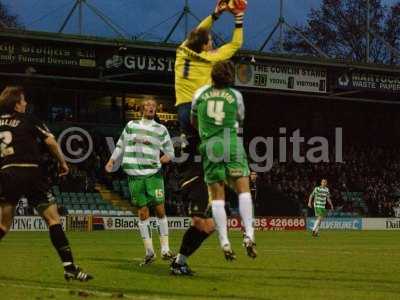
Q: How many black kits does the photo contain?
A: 2